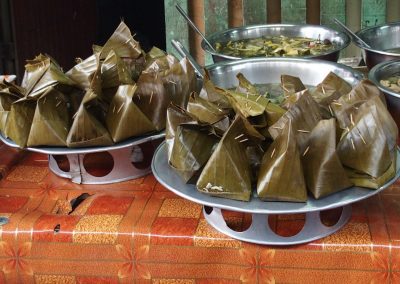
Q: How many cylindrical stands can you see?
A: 2